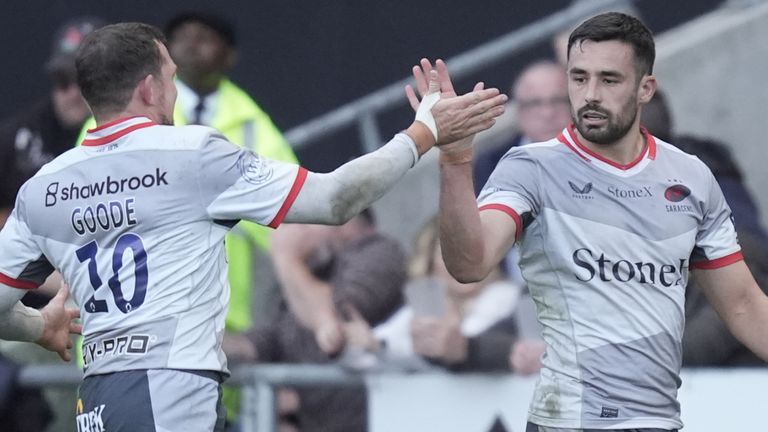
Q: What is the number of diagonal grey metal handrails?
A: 1